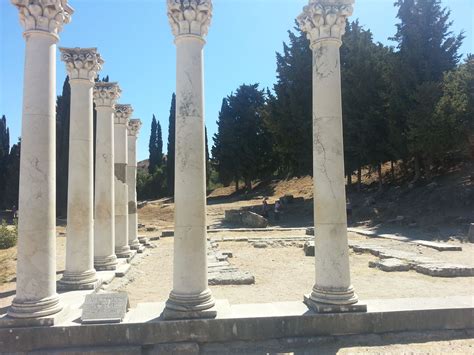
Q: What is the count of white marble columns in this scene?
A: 7